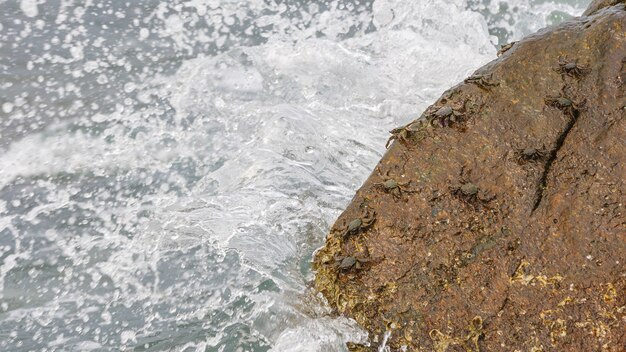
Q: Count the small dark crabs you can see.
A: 11